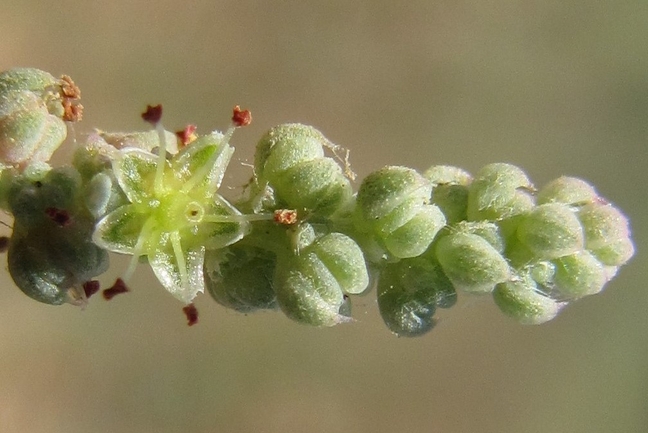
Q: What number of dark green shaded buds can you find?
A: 3